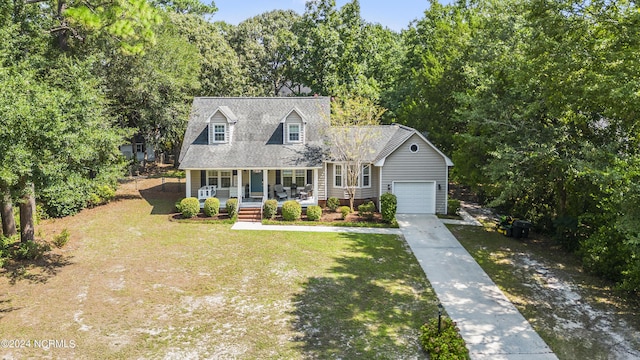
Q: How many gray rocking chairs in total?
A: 2